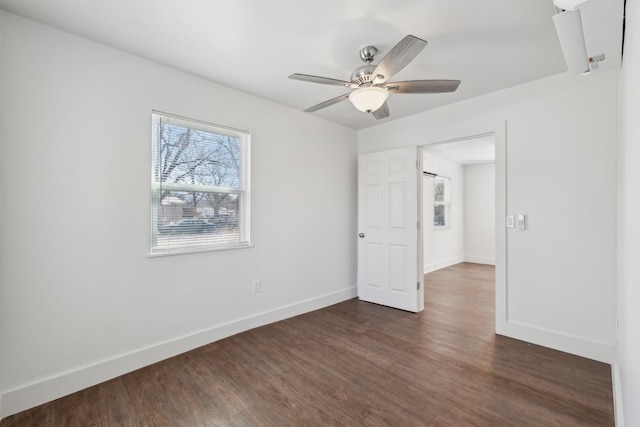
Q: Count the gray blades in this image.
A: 5